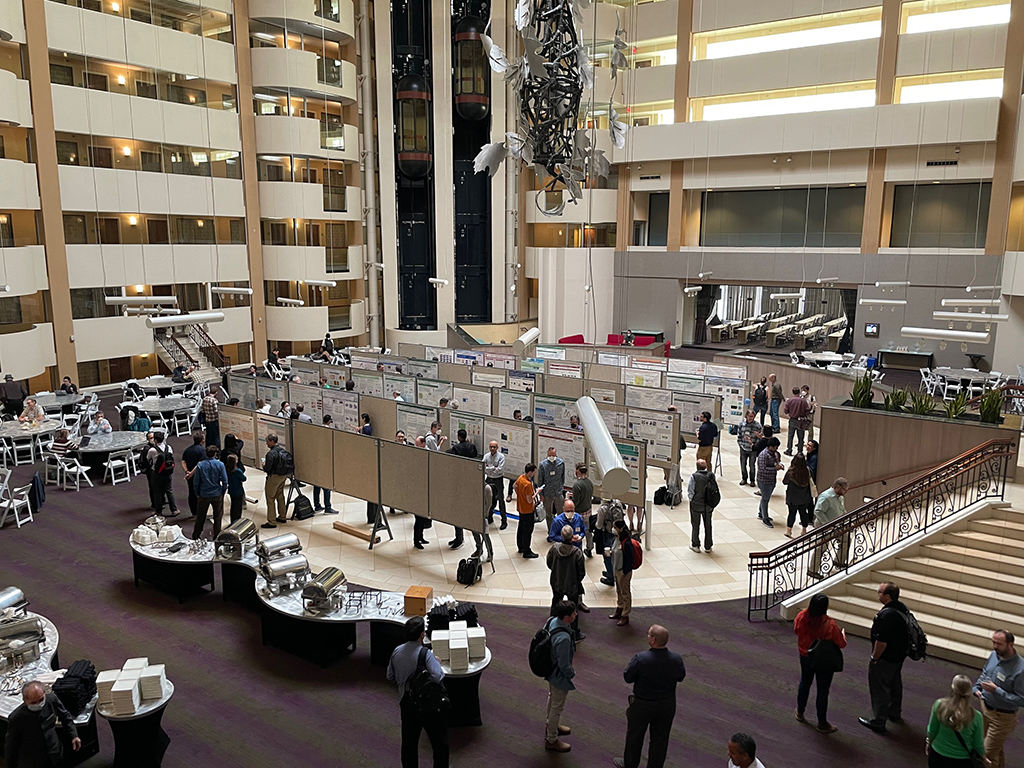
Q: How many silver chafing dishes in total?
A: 6